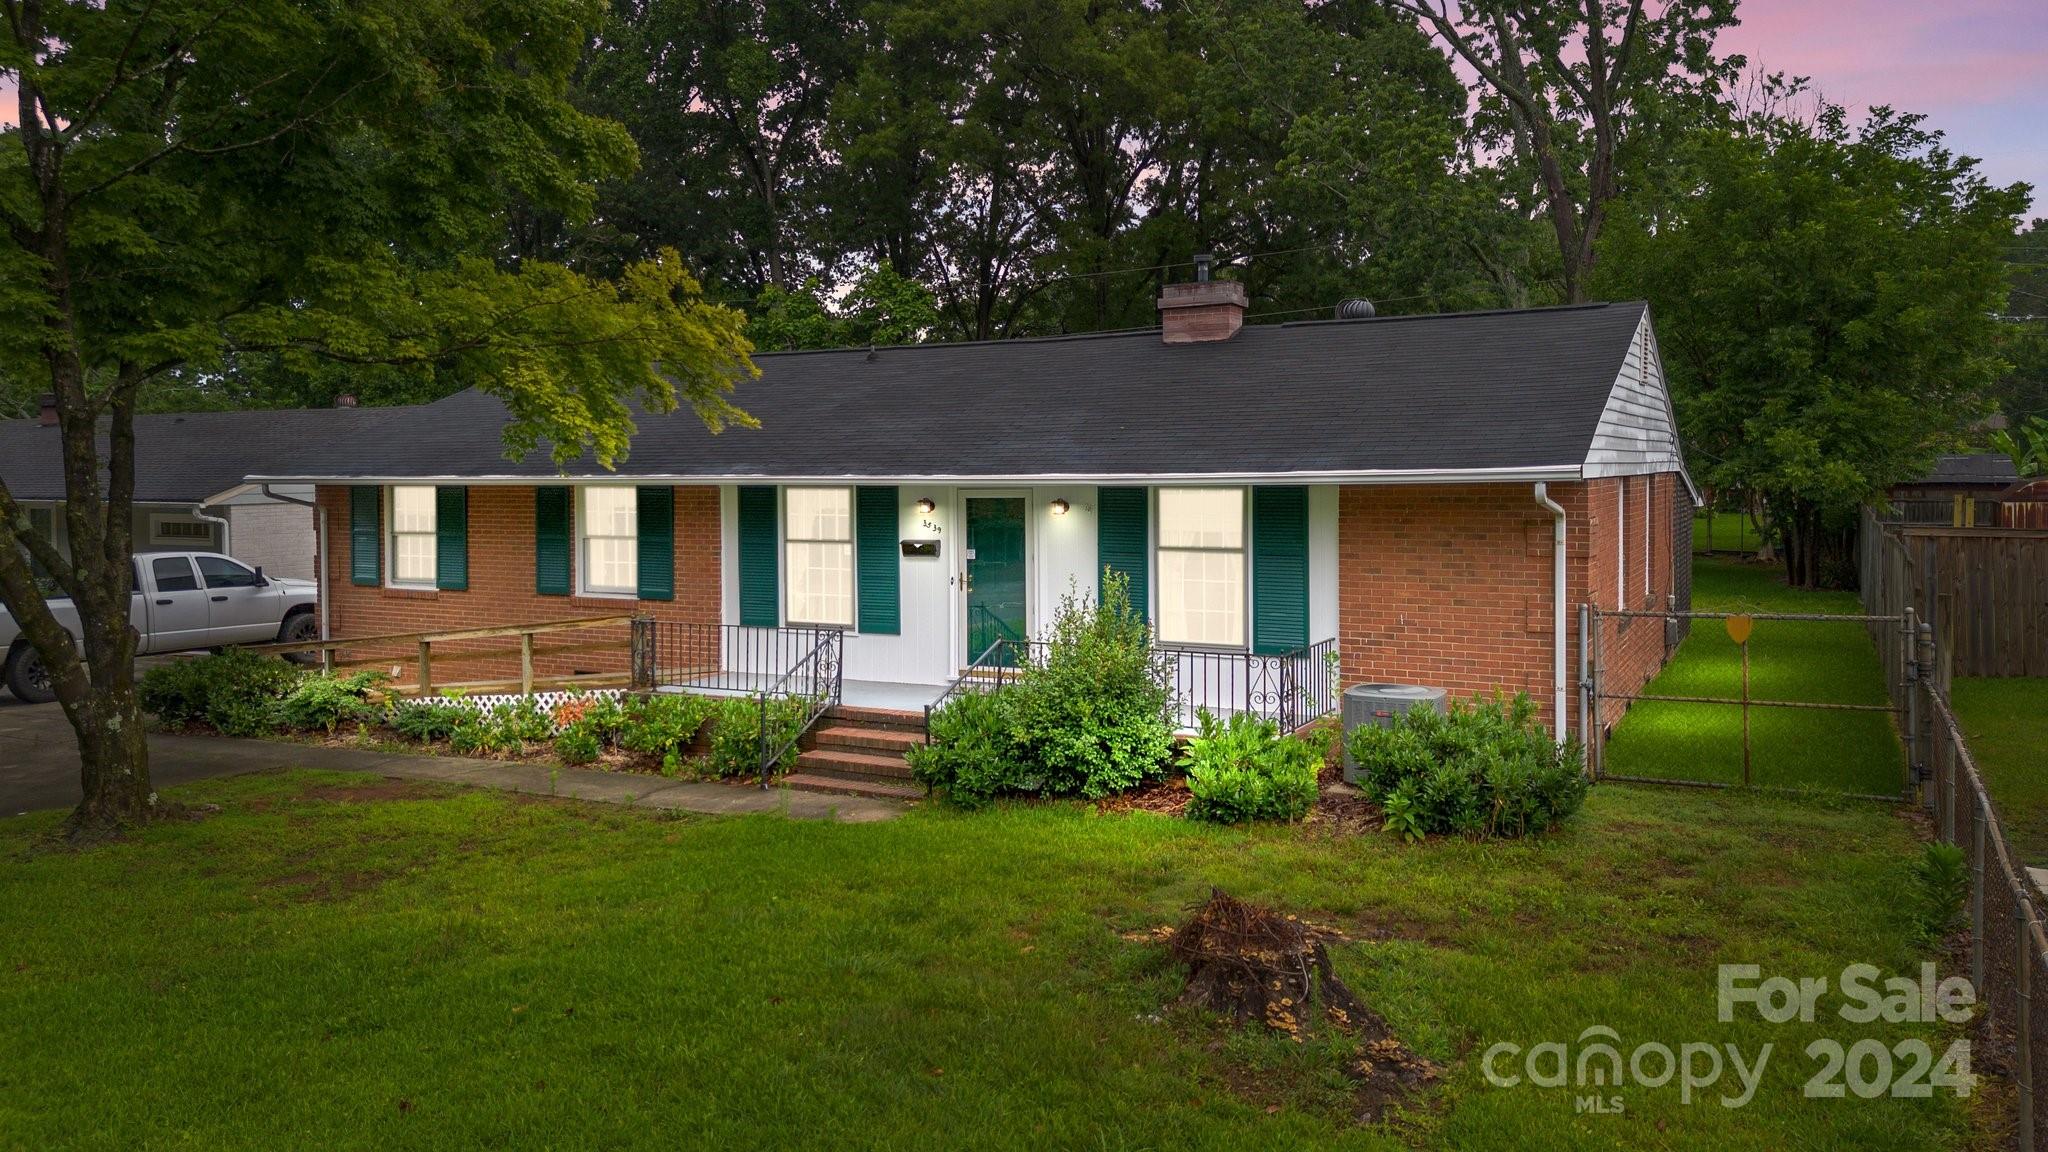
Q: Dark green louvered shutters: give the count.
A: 8